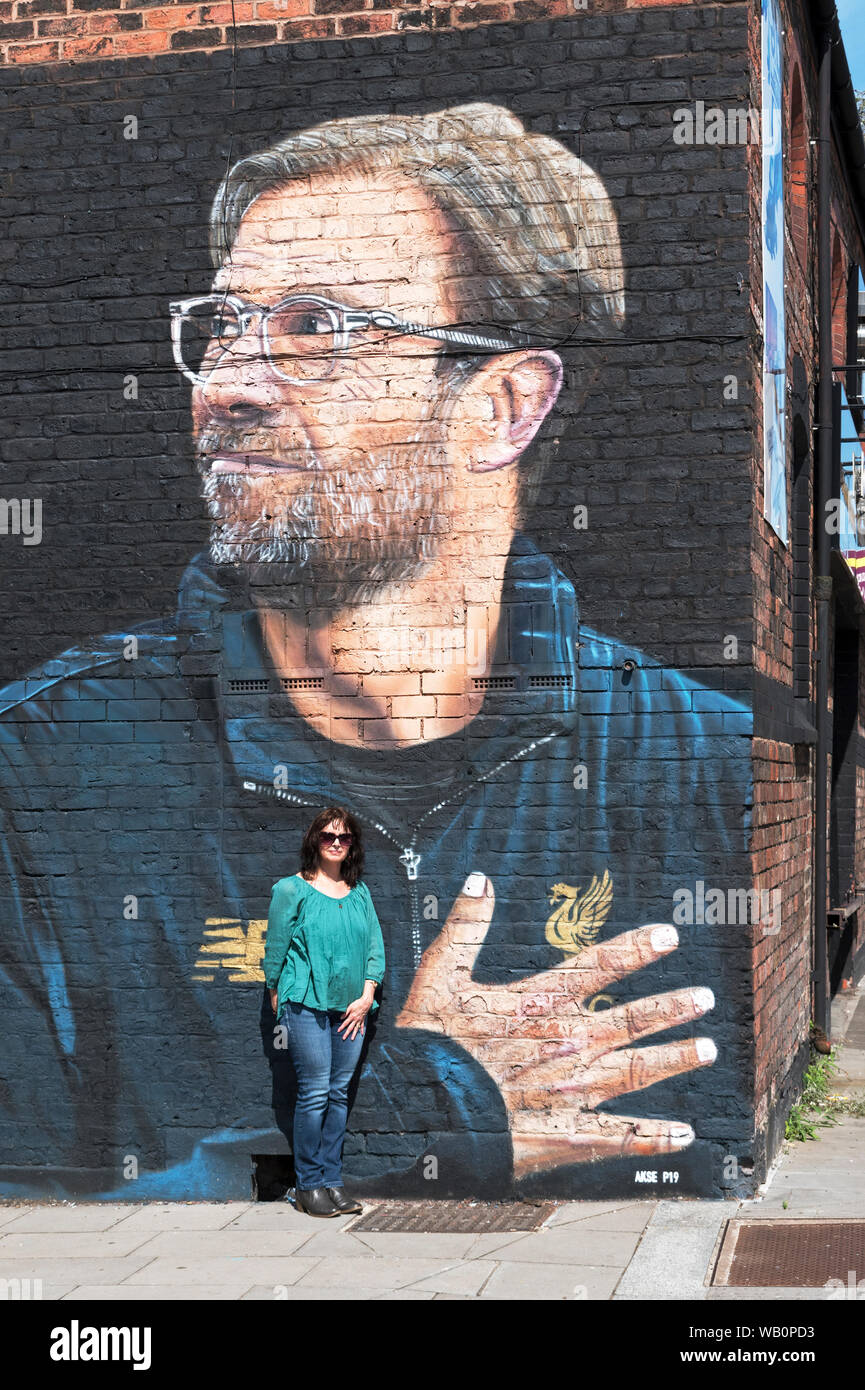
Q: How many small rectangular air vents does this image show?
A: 4